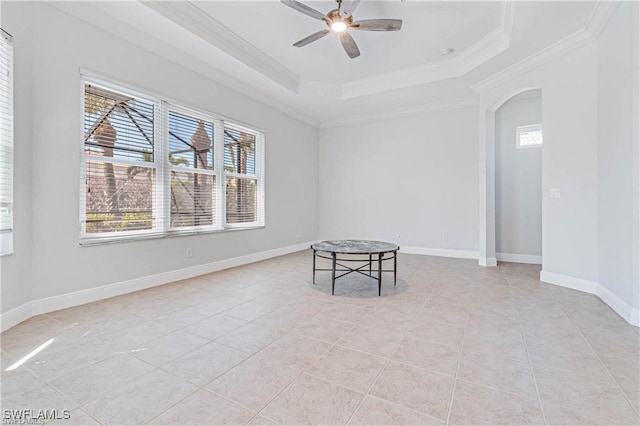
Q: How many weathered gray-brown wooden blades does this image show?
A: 5